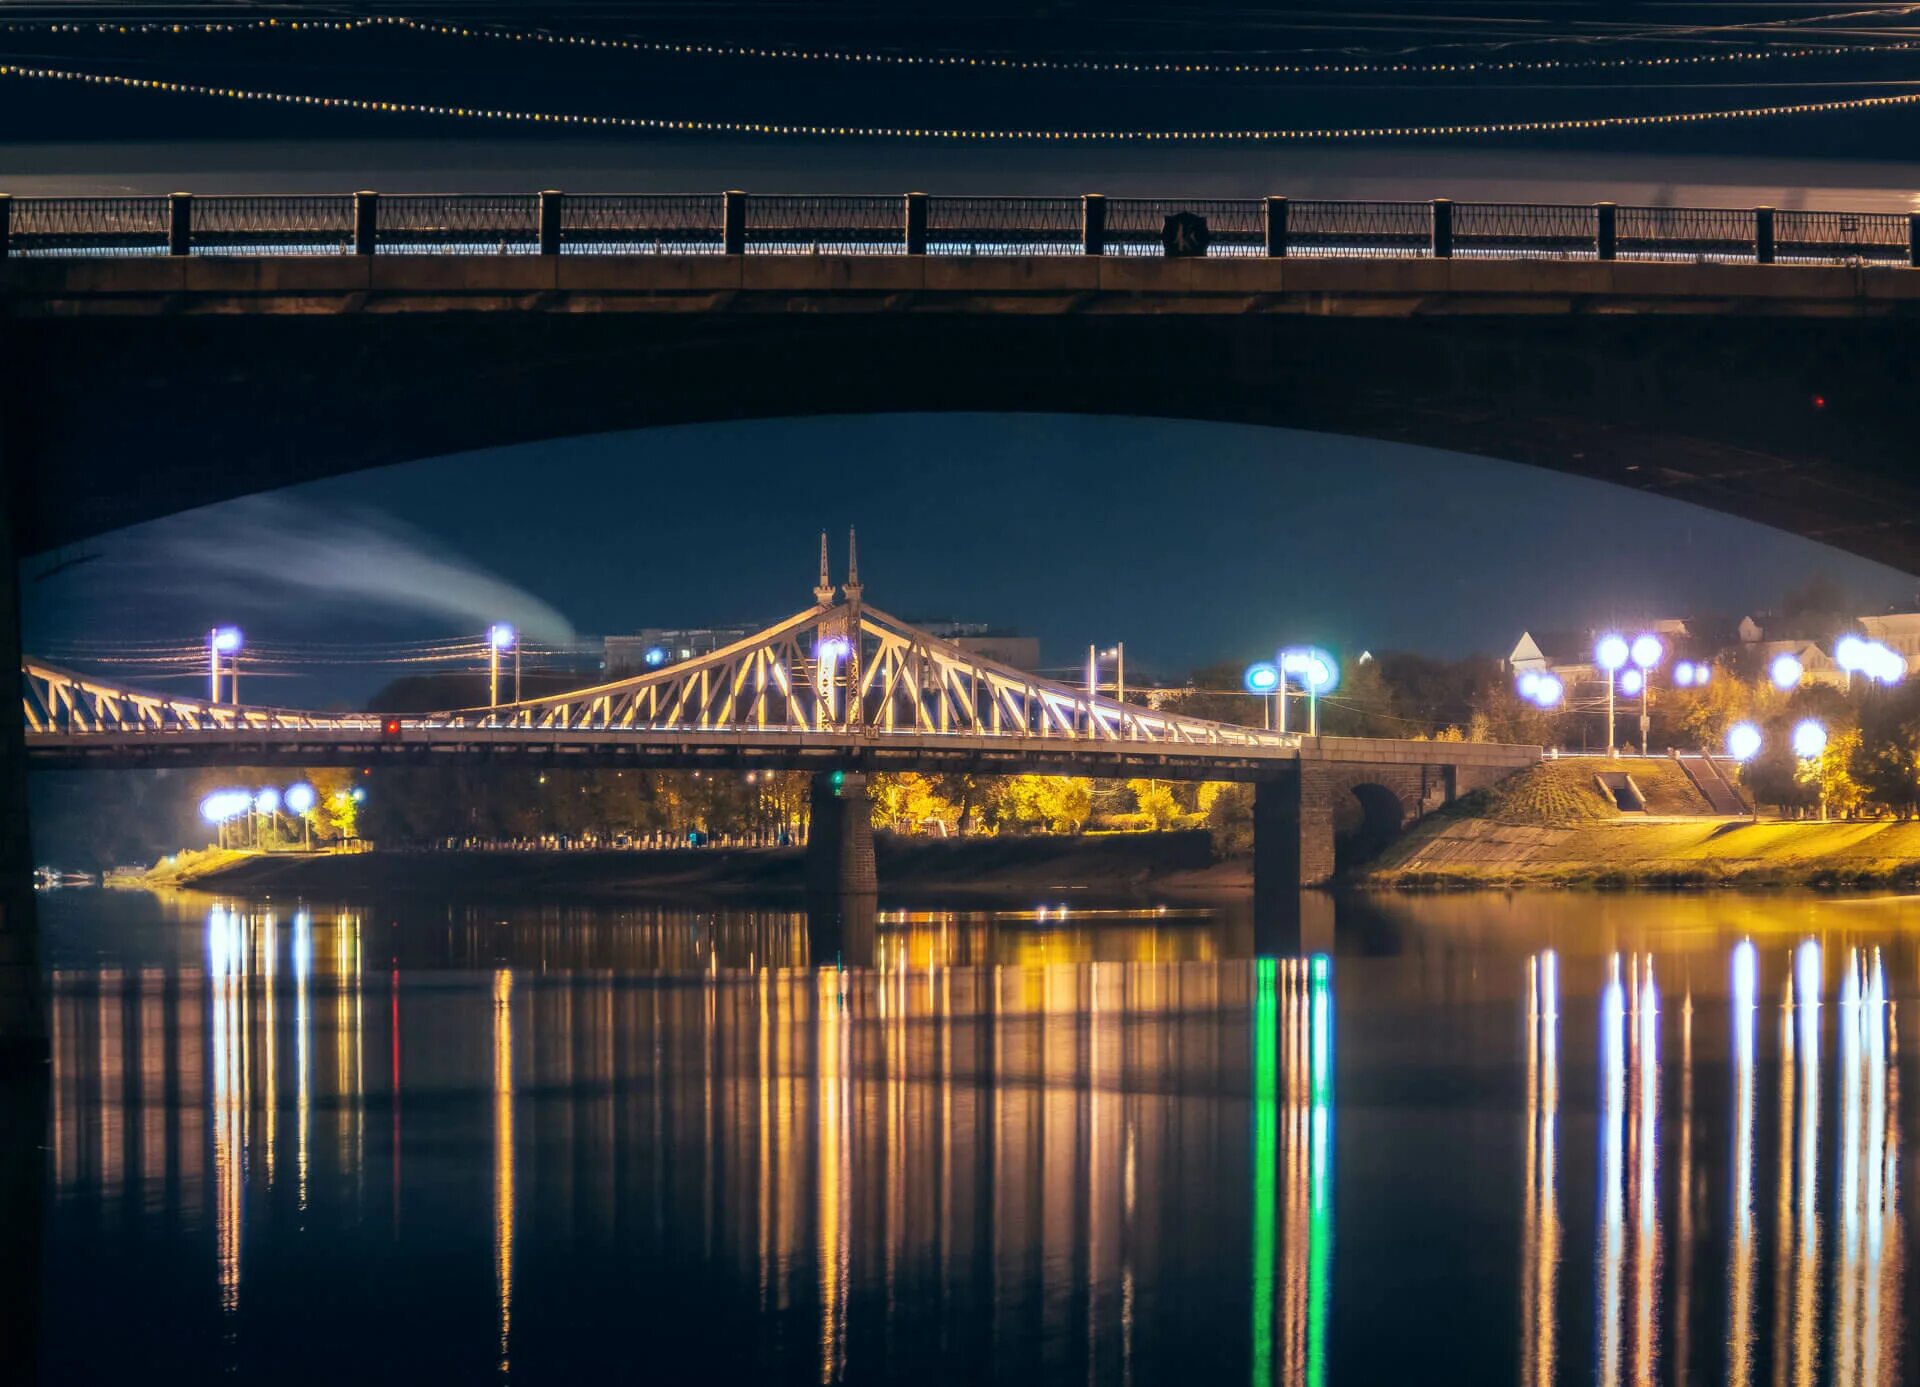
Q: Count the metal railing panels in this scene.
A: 11